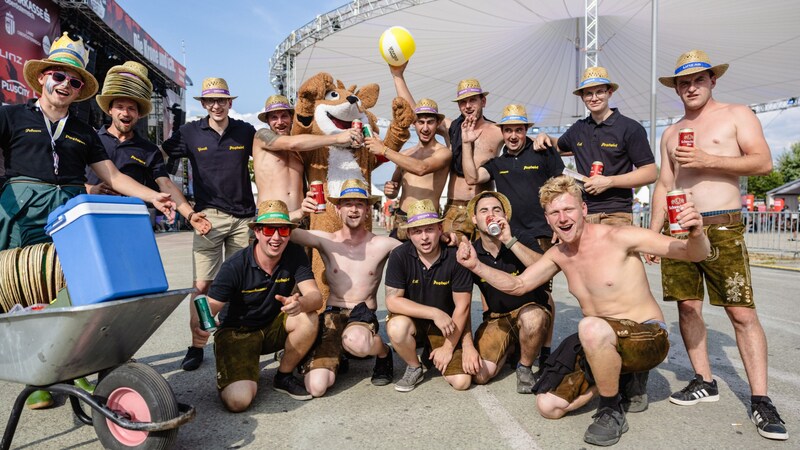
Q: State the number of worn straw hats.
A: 13